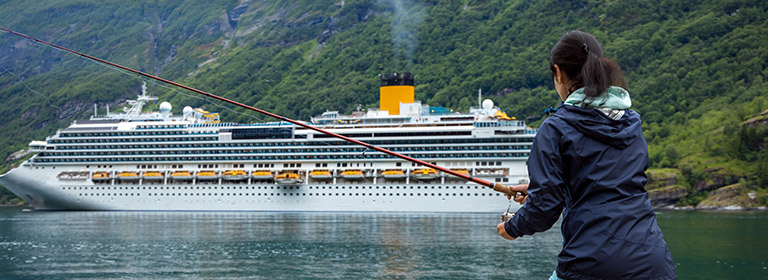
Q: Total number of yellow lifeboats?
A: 13